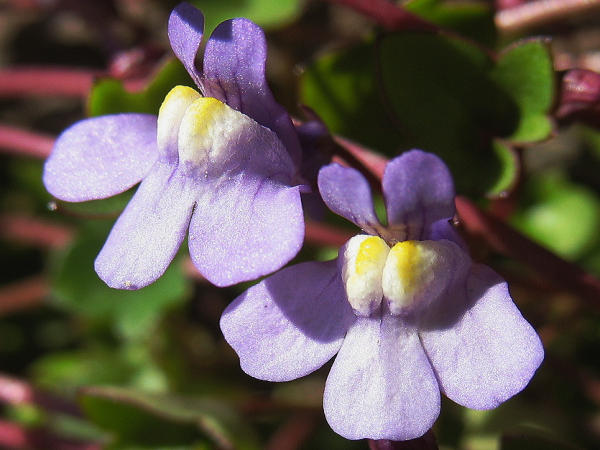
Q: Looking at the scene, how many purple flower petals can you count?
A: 10